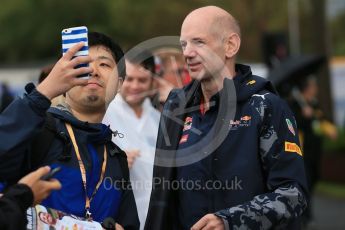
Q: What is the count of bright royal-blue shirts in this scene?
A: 1